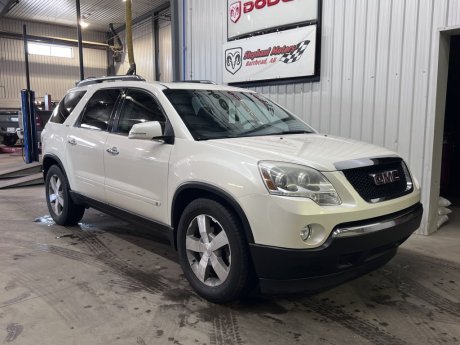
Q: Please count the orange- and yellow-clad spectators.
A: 0